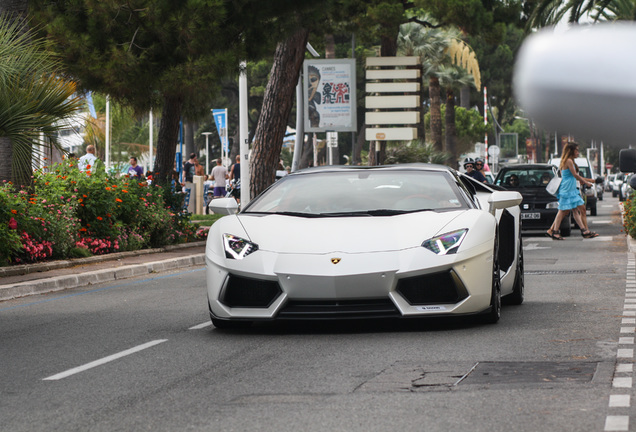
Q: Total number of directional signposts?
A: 1